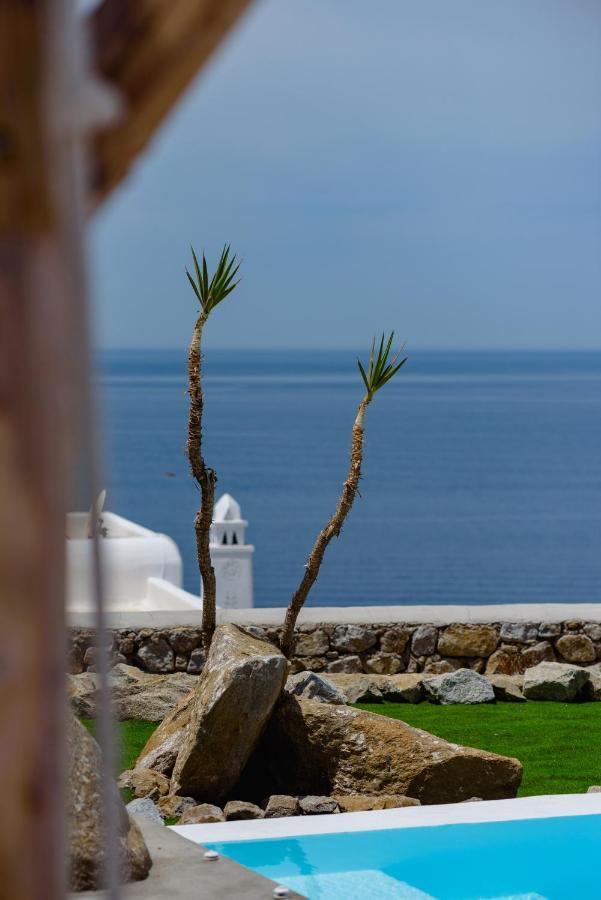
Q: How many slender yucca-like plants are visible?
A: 2